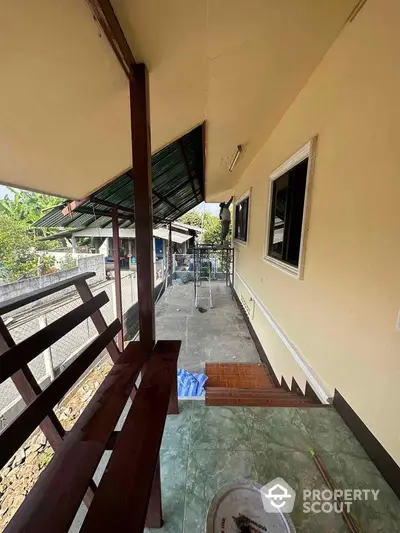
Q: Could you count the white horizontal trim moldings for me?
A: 1